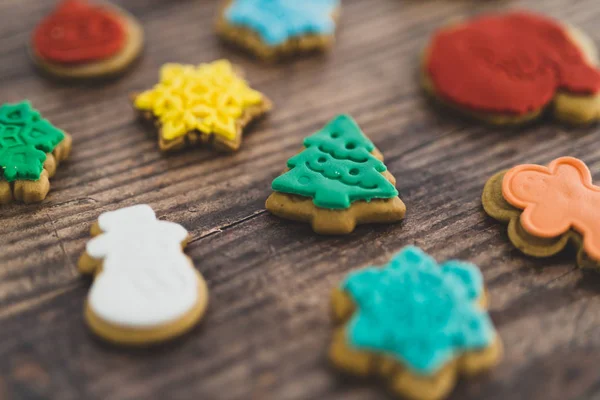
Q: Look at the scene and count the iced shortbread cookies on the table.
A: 9